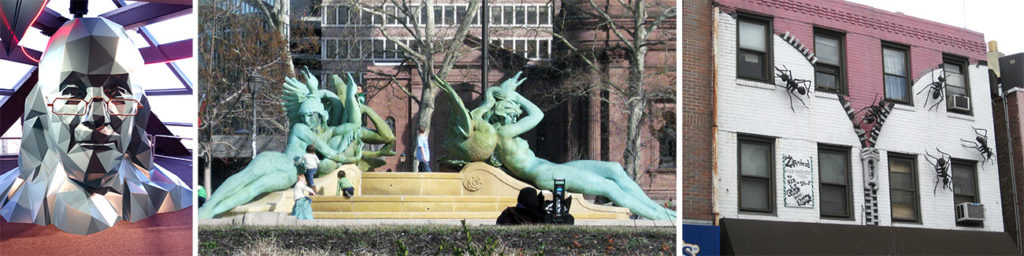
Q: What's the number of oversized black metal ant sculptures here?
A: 5